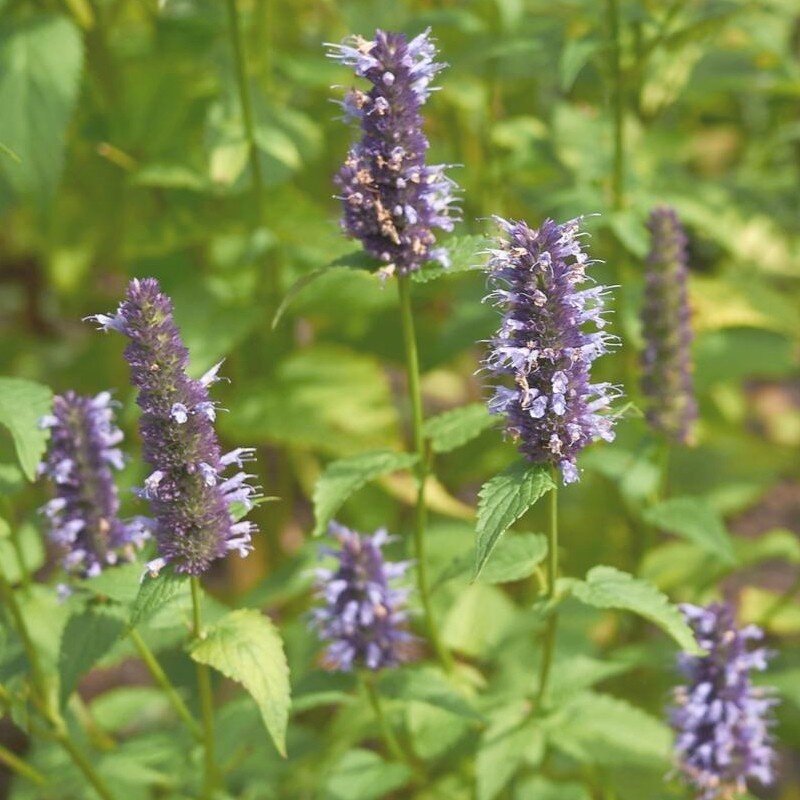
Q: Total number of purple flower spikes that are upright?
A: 7